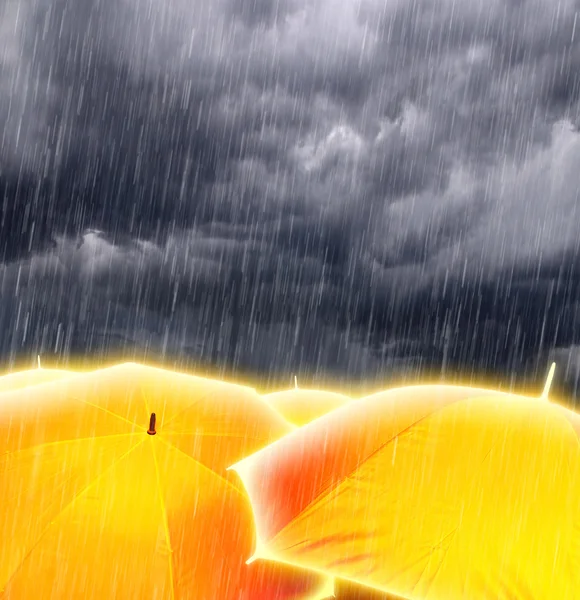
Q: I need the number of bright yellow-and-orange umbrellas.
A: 4